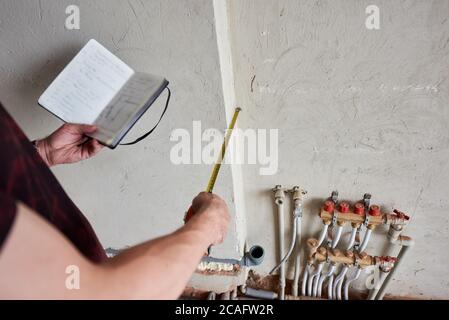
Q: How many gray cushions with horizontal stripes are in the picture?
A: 0